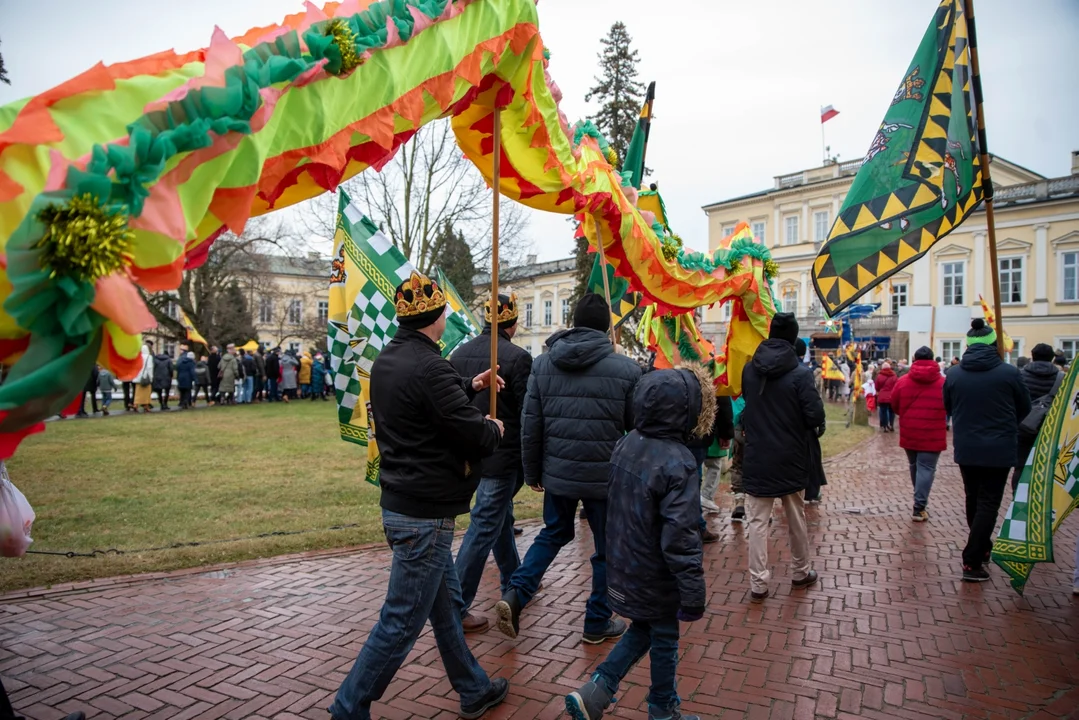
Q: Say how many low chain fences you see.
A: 1